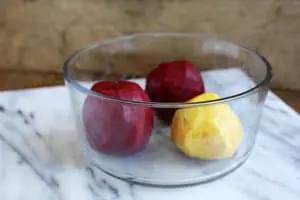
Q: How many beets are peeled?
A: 3